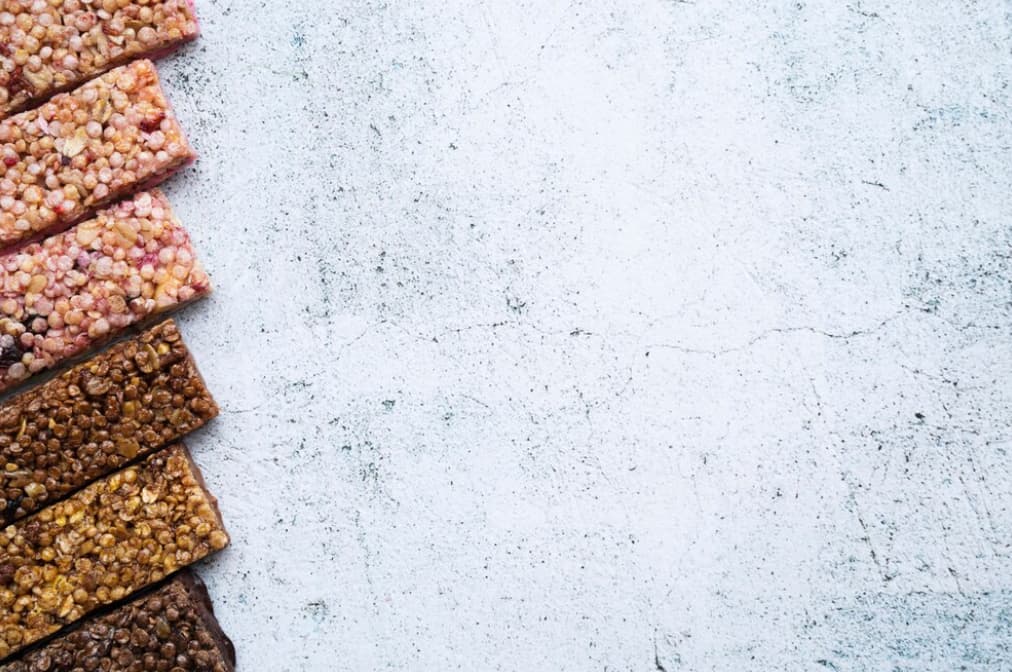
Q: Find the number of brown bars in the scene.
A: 3